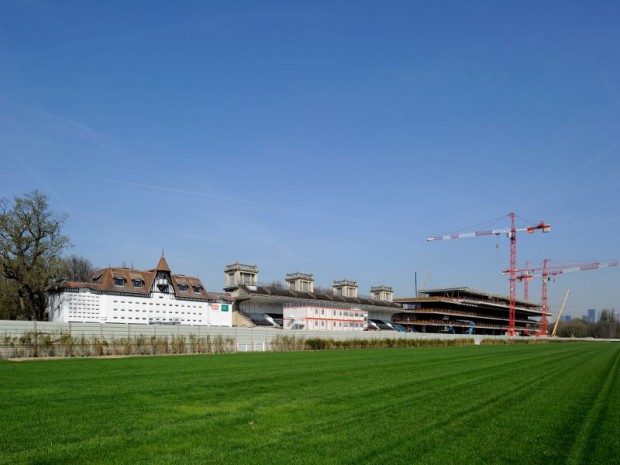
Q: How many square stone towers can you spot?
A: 4